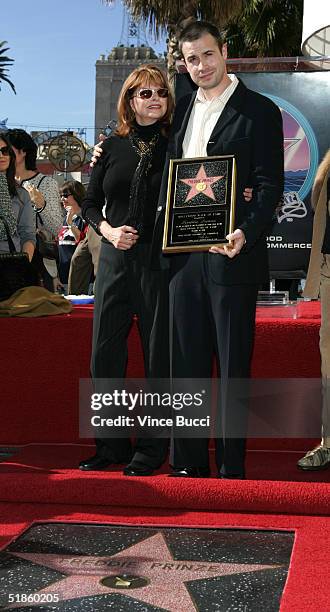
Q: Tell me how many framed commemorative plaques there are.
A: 1